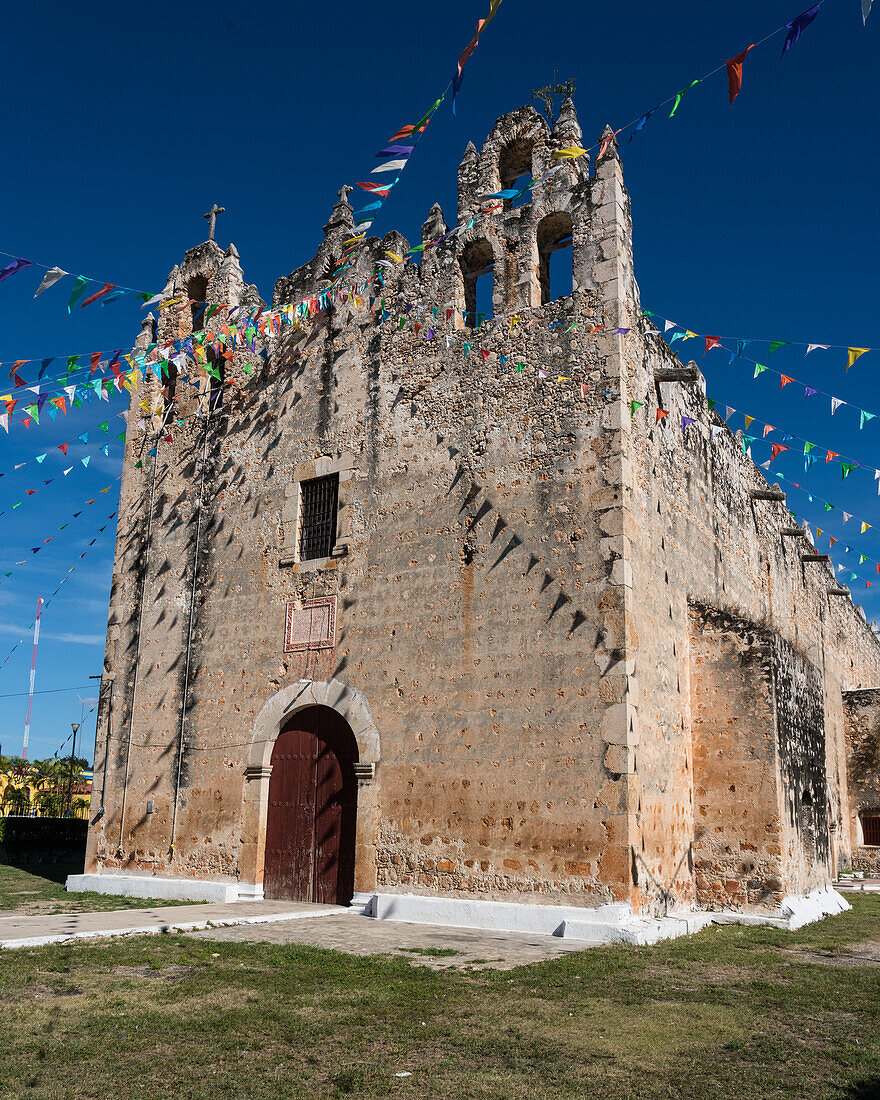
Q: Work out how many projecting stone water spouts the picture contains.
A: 5